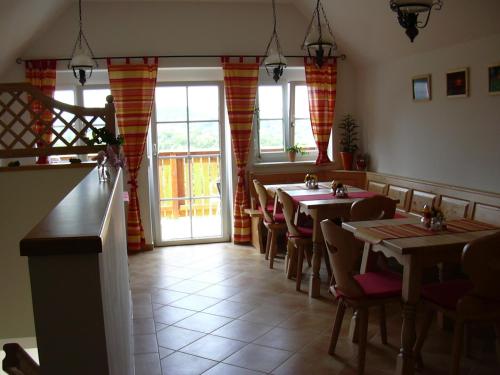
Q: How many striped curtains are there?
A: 4